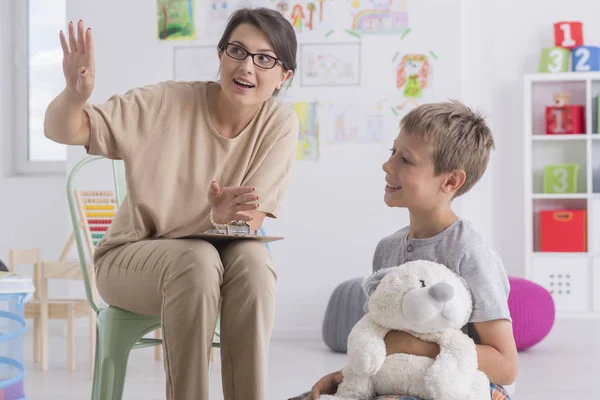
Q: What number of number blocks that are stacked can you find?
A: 3